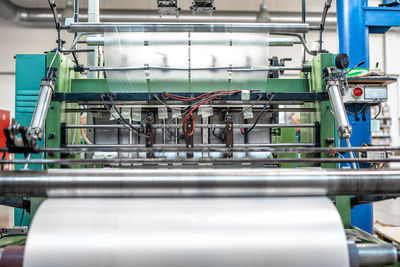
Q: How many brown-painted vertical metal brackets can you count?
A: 3